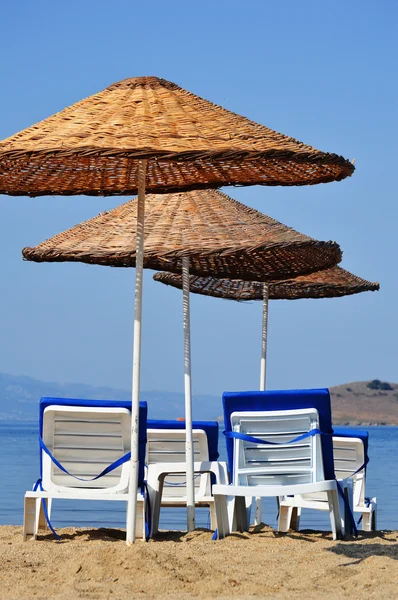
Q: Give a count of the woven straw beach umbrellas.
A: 3